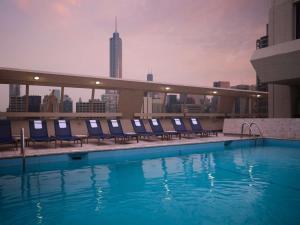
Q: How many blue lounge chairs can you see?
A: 9